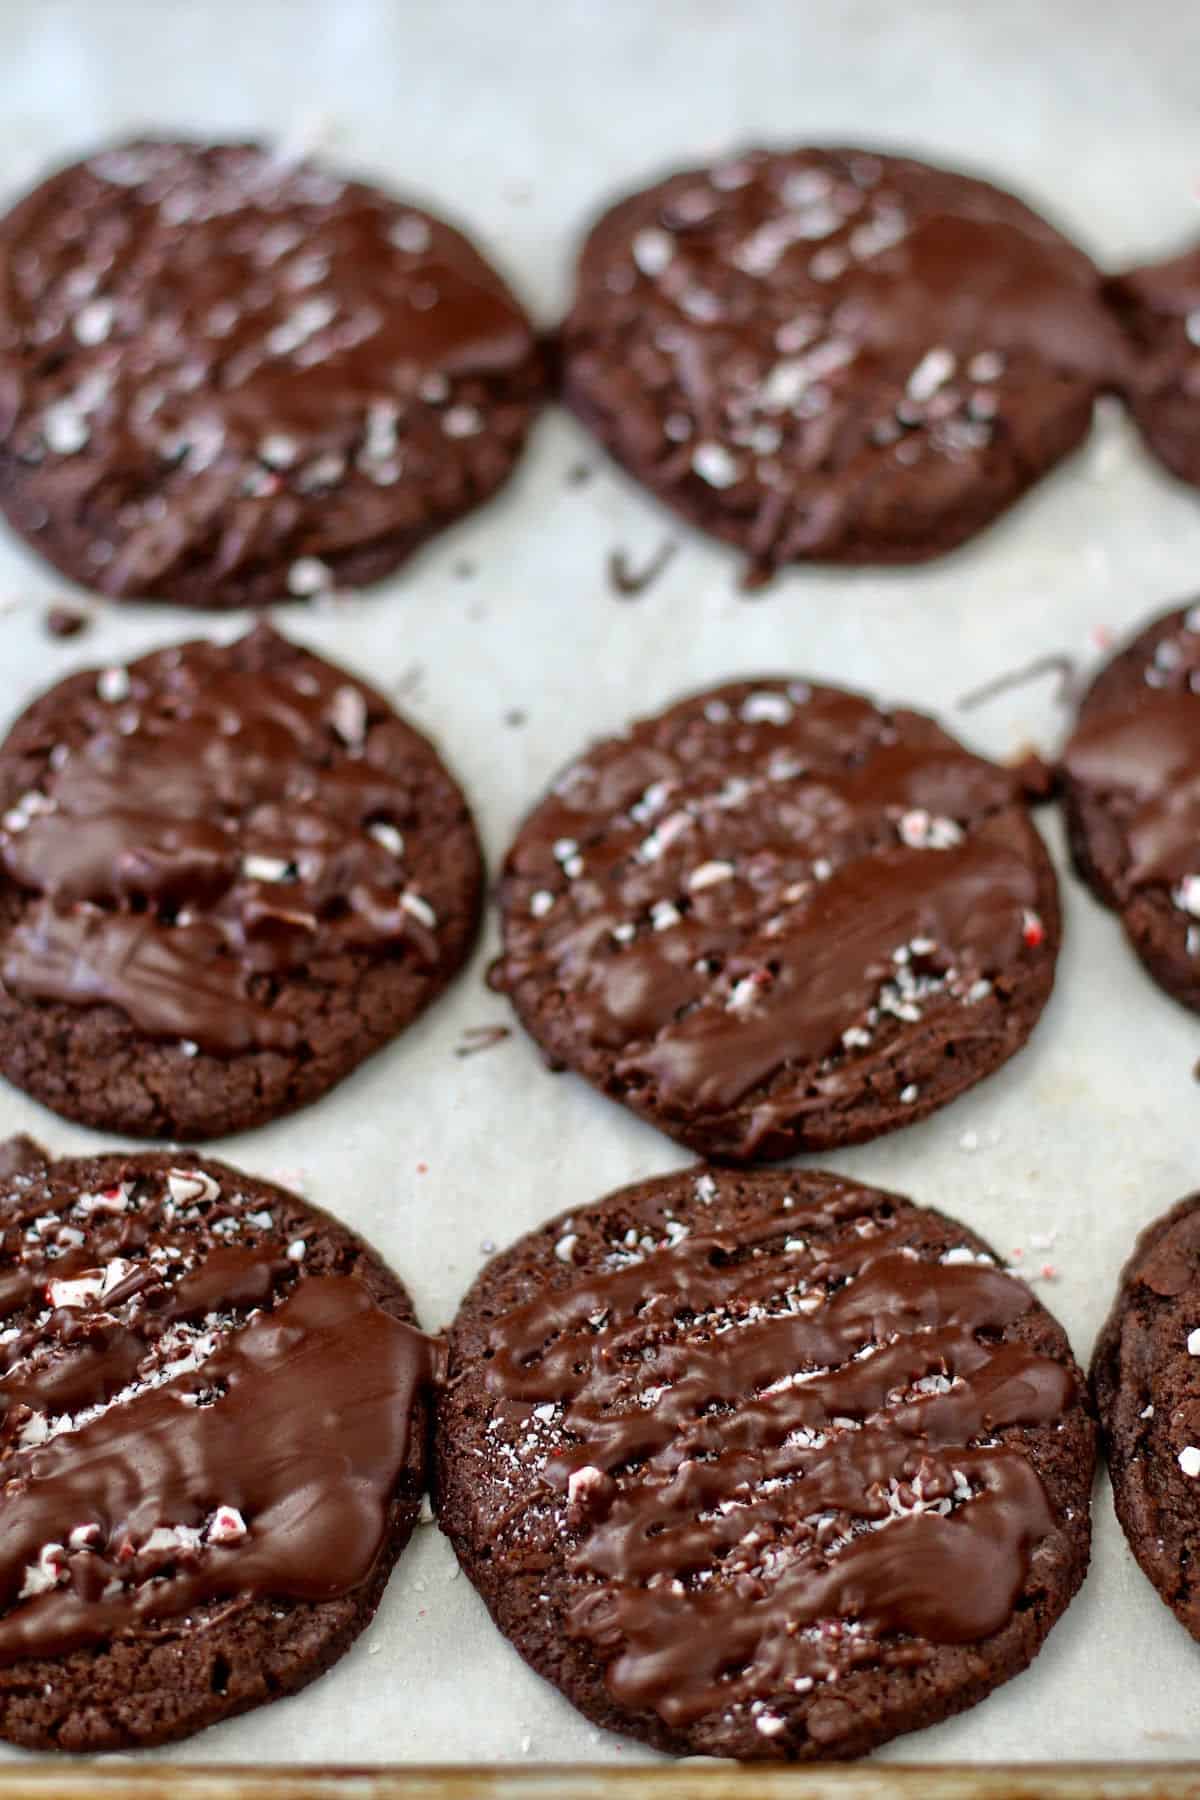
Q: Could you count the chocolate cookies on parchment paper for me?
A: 9